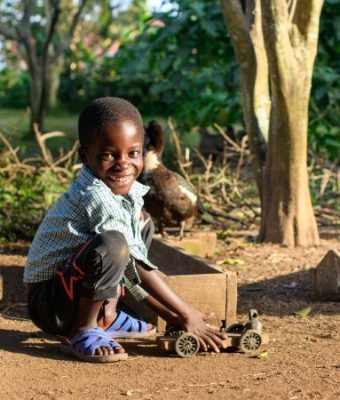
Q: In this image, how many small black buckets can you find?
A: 0